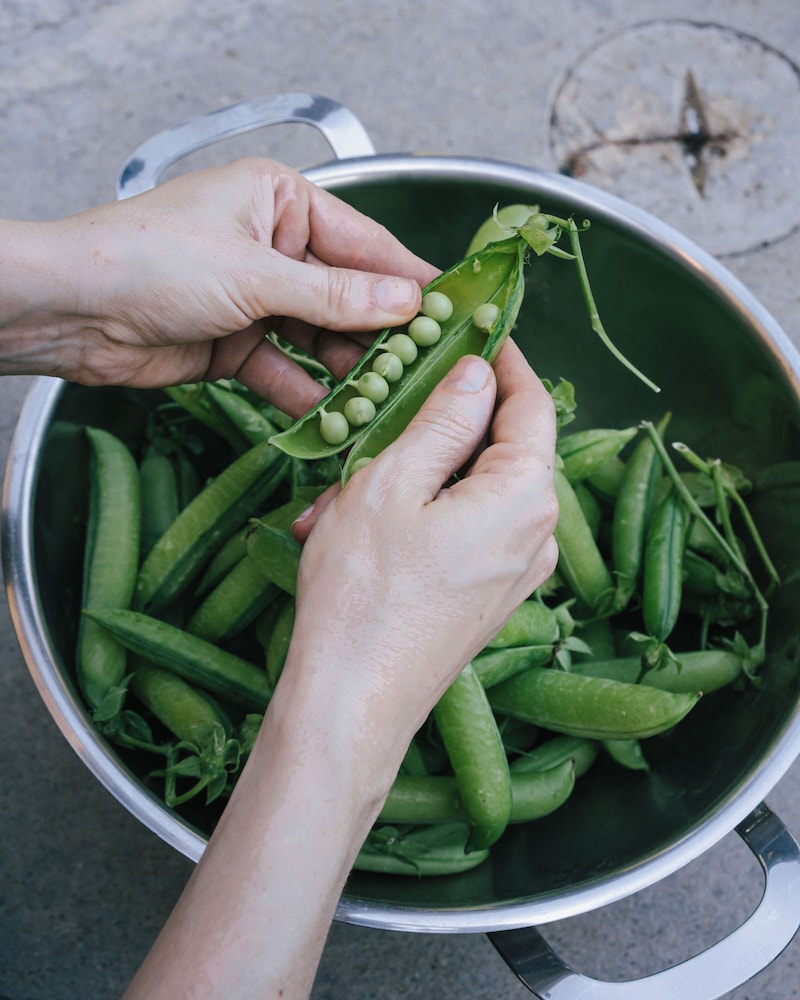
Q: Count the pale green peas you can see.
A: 9